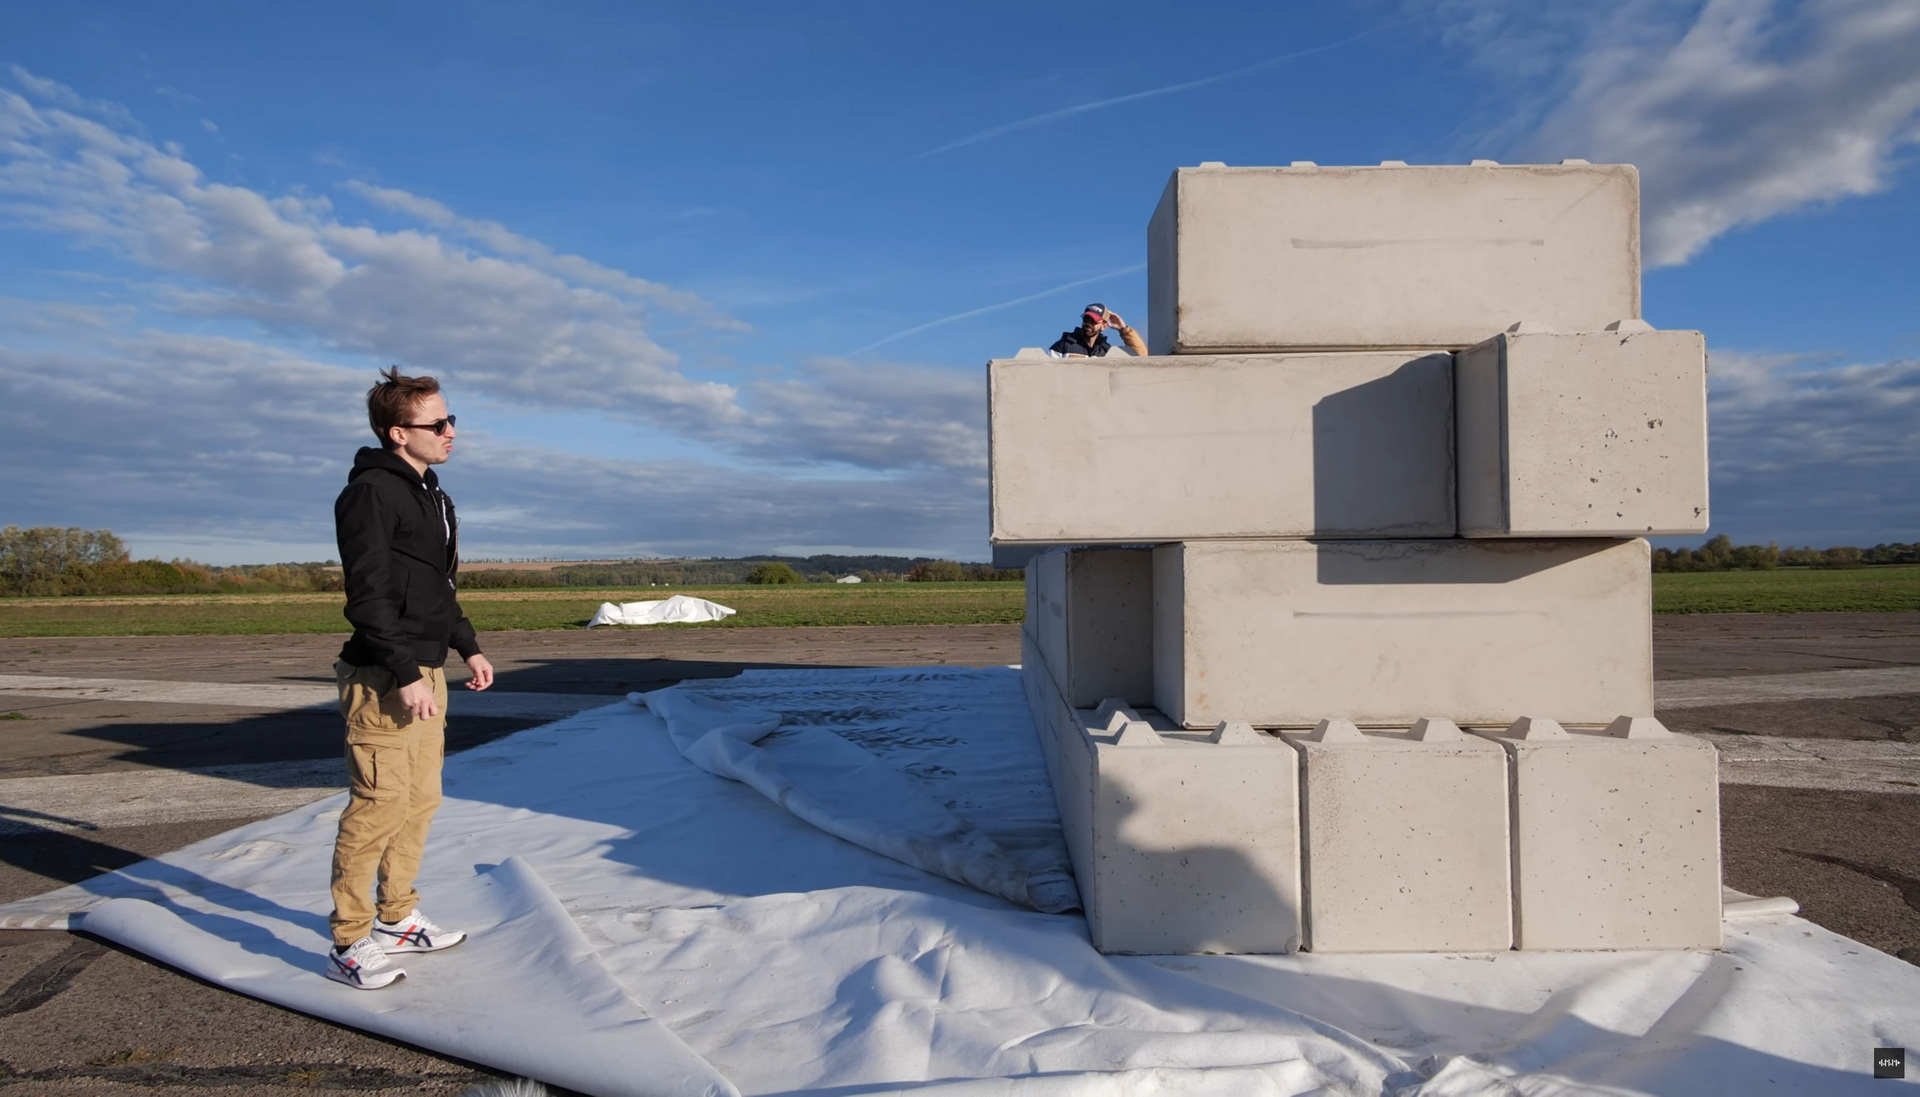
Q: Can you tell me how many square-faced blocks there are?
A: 4